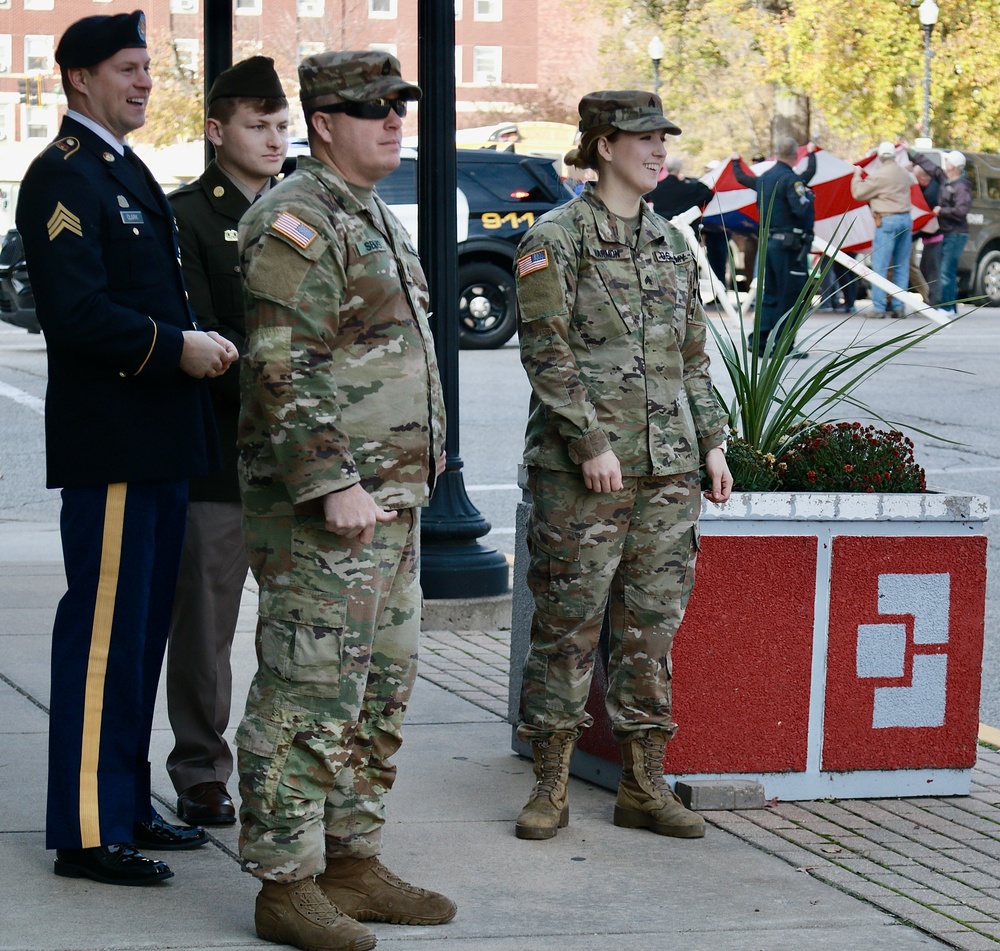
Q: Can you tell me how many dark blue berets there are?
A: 1